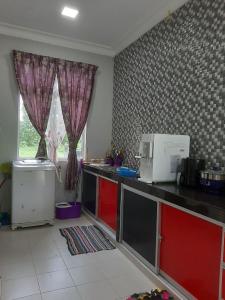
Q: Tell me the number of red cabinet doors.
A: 2